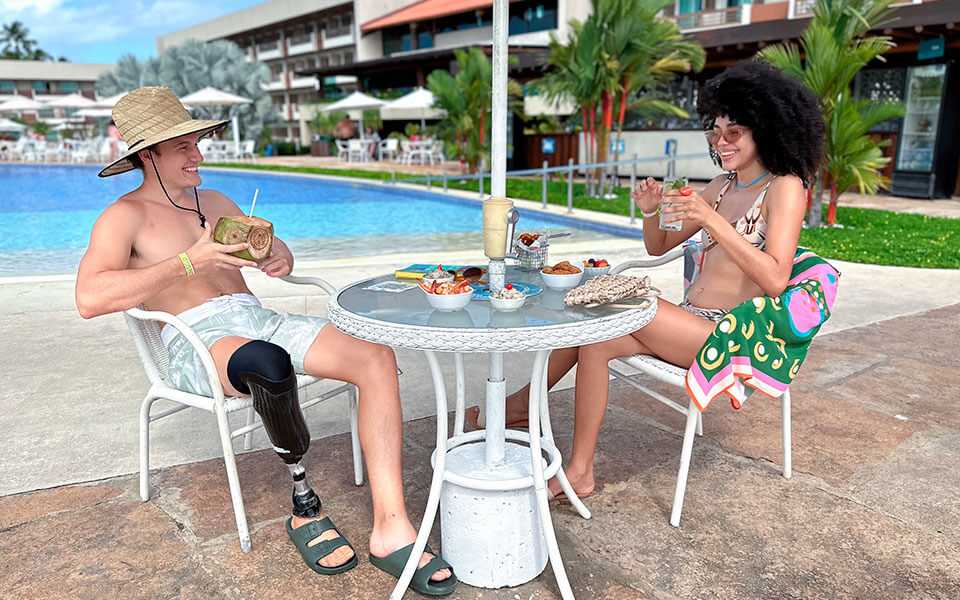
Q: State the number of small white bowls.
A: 5